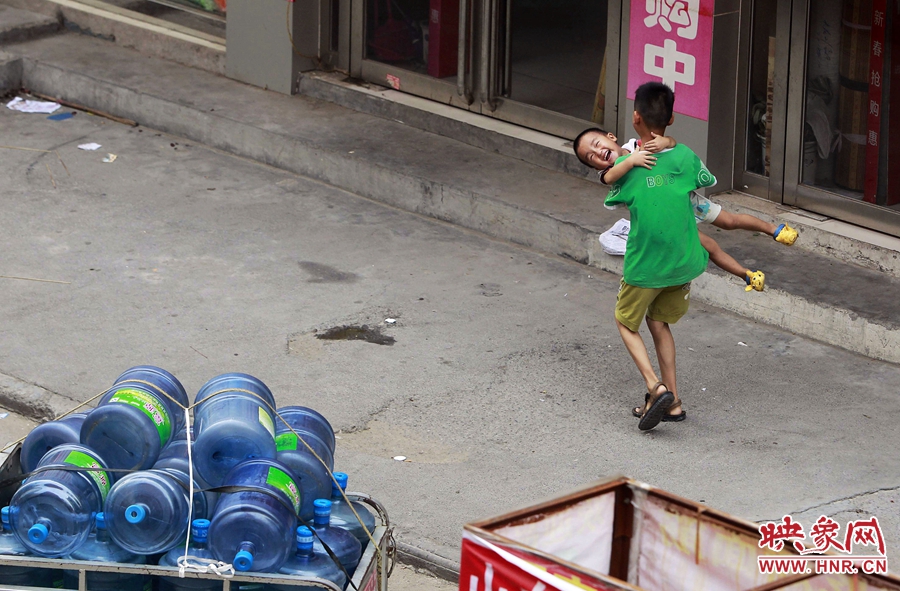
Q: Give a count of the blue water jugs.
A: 14